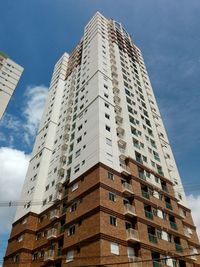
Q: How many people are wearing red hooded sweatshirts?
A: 0